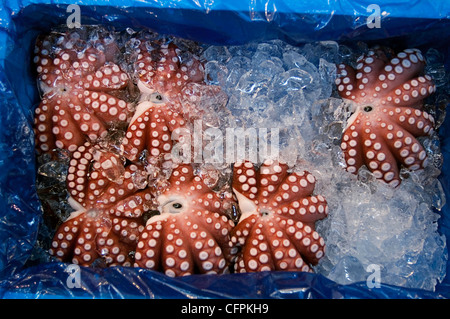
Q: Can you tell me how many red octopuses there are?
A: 6